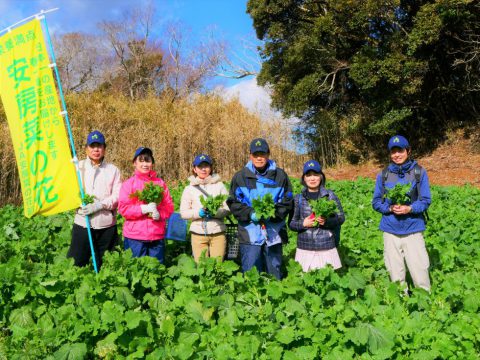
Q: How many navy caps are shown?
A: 6